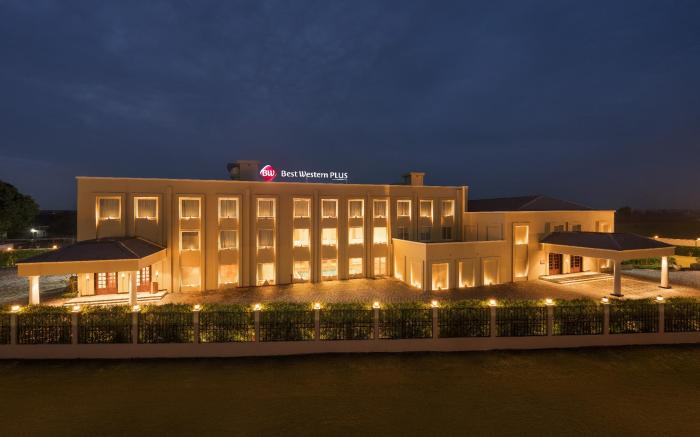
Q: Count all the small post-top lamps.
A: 12